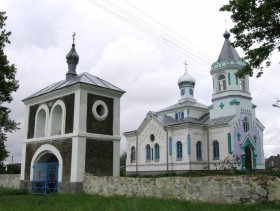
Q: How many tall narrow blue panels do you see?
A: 2